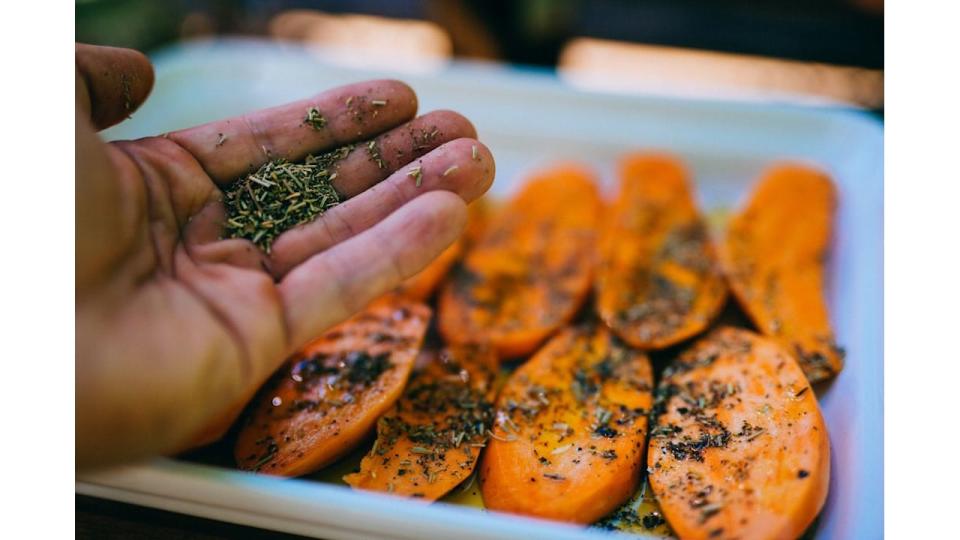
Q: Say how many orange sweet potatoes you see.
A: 8